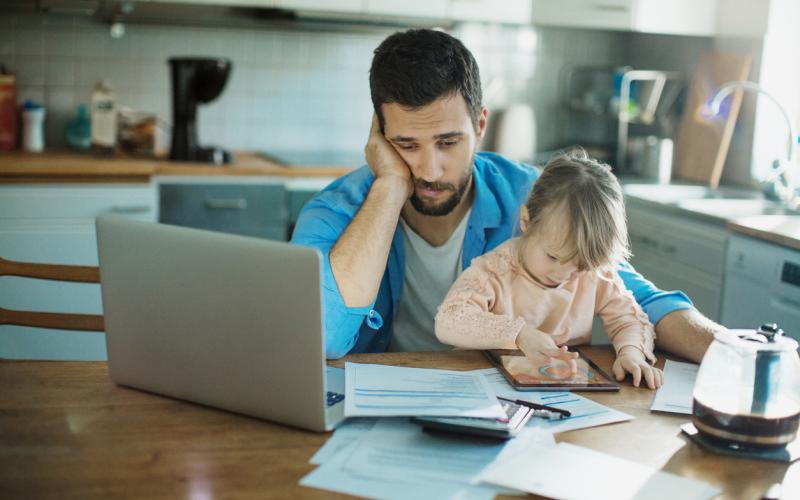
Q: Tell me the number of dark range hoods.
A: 1